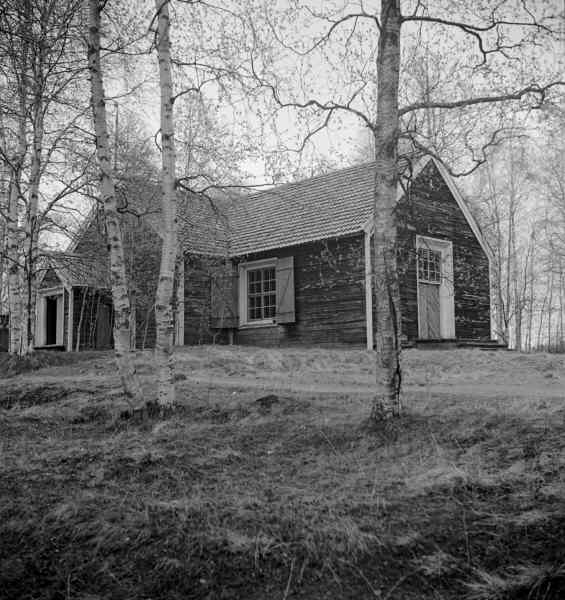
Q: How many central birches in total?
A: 3